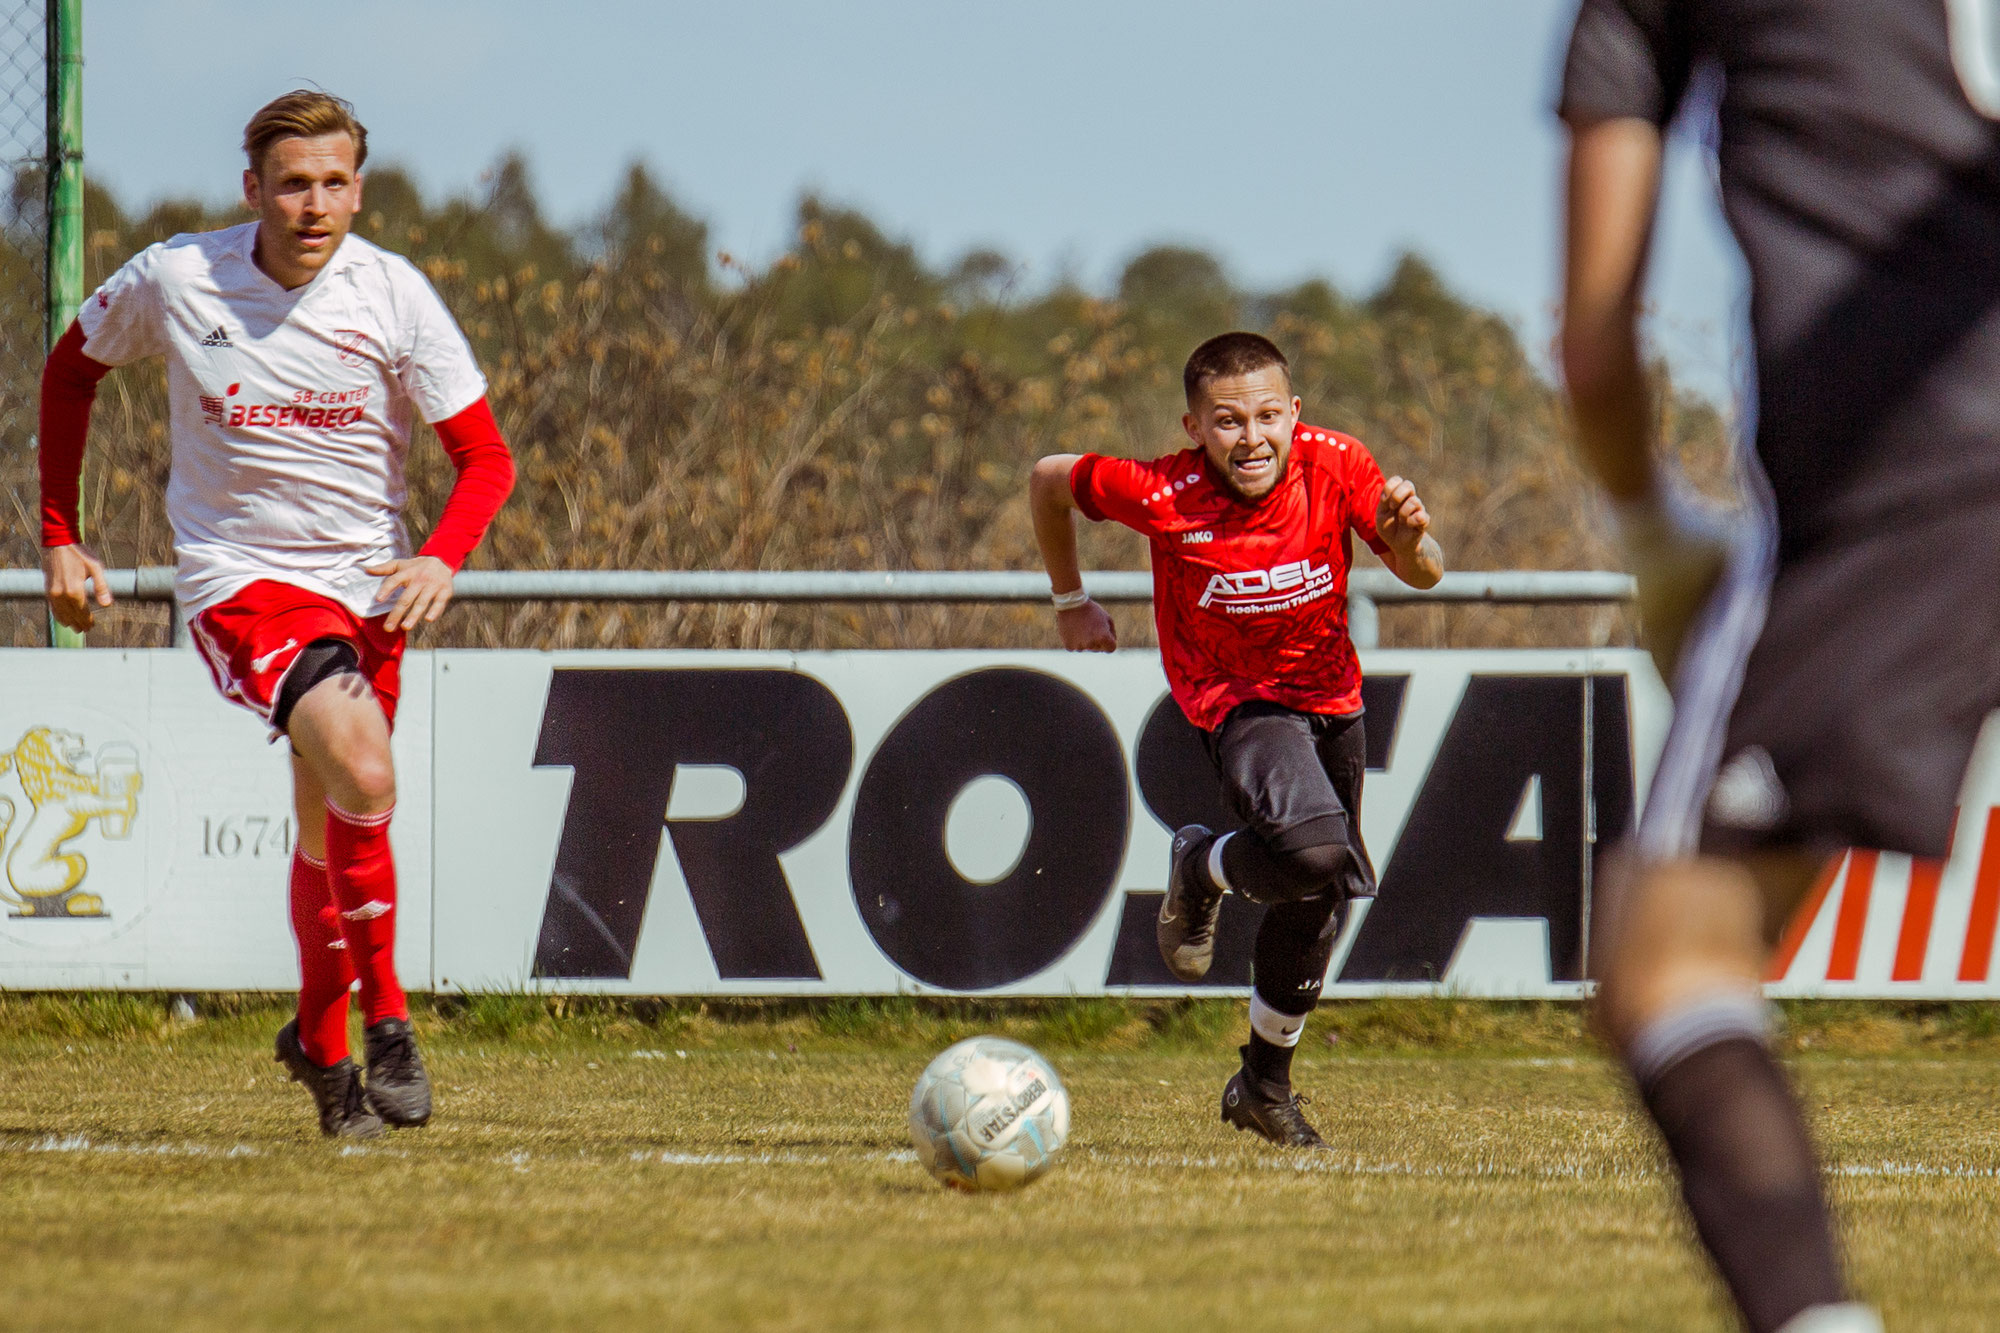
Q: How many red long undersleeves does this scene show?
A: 2